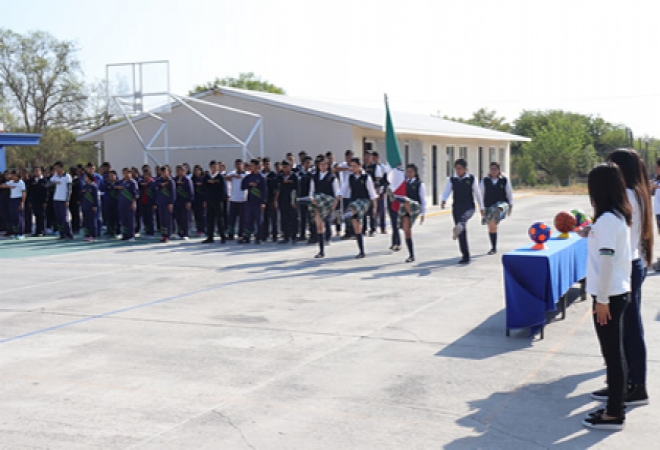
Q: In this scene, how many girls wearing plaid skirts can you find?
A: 4